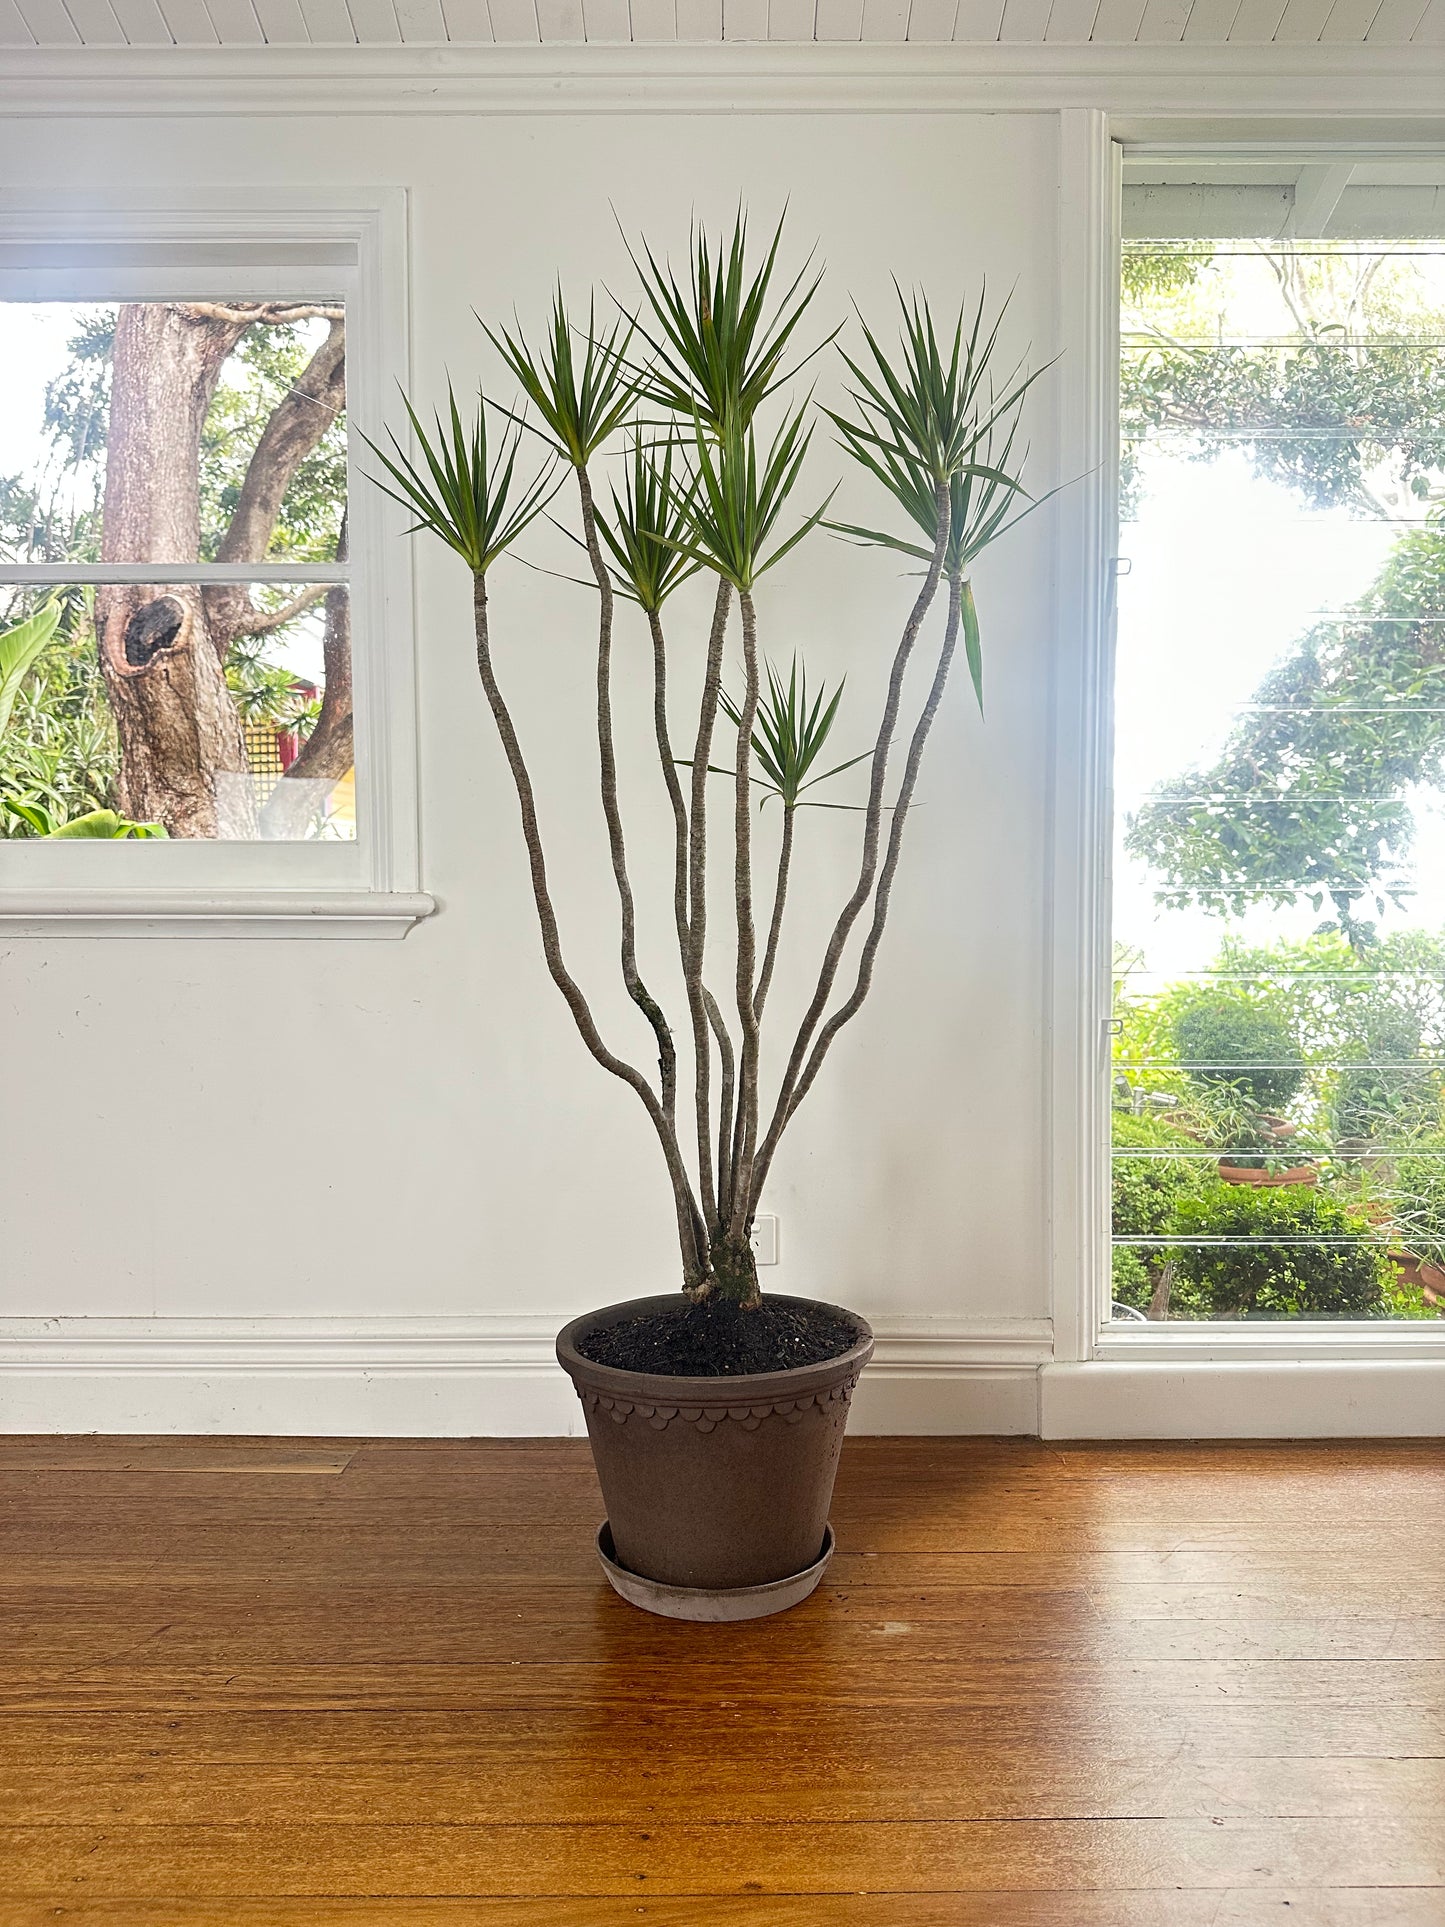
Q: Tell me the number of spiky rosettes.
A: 8